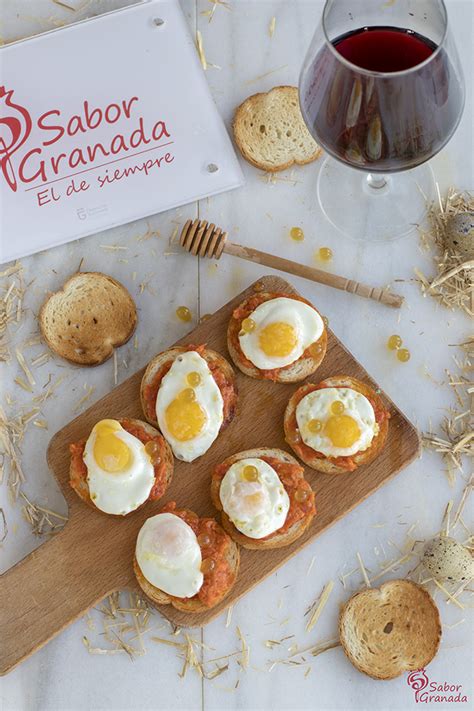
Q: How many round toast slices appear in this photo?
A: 9